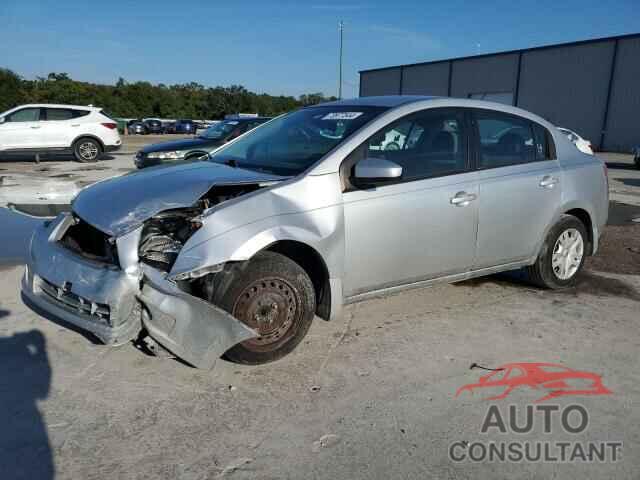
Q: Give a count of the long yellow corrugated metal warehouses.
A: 0